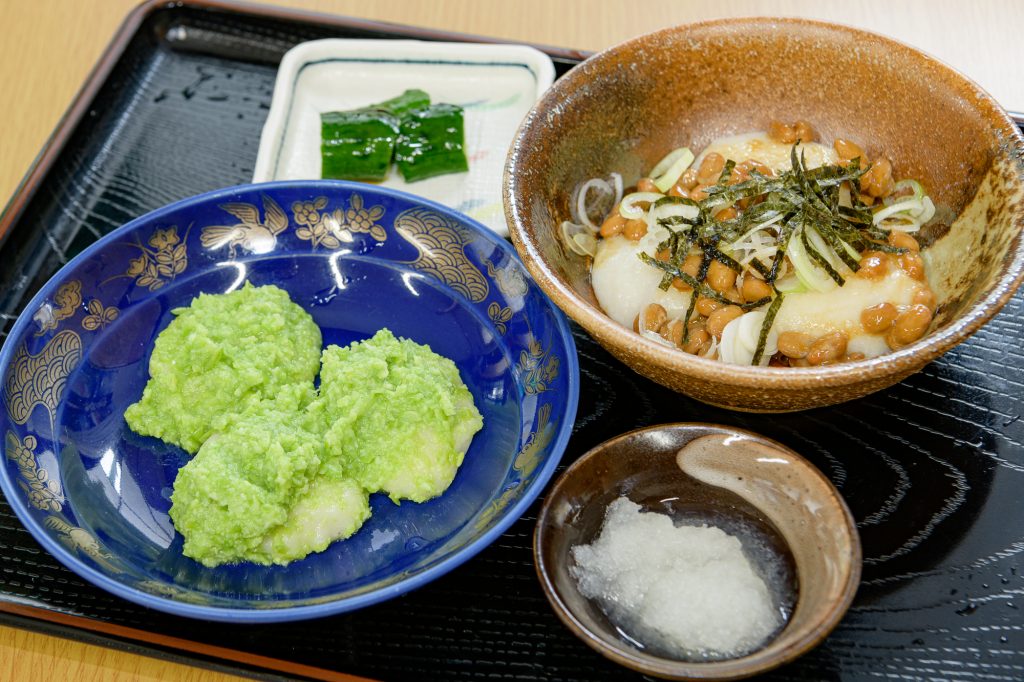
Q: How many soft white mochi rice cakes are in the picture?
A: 6